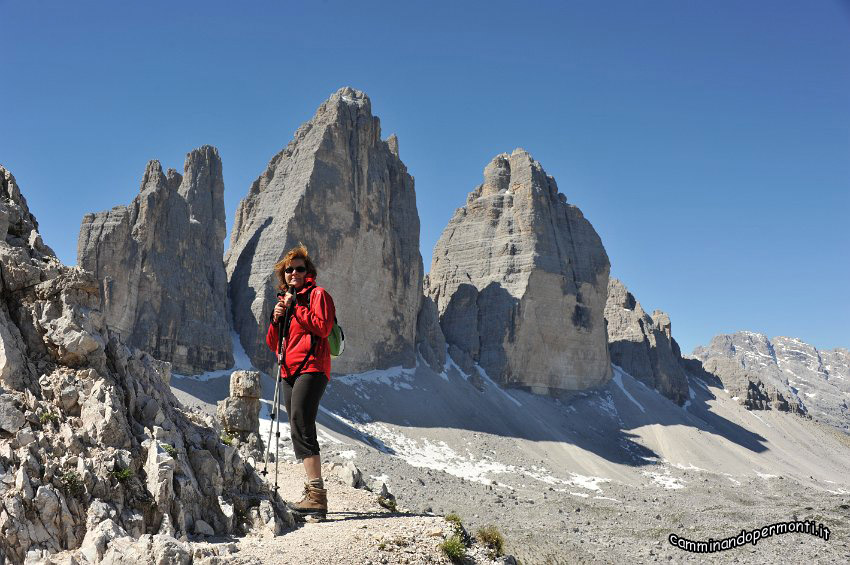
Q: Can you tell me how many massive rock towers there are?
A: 3